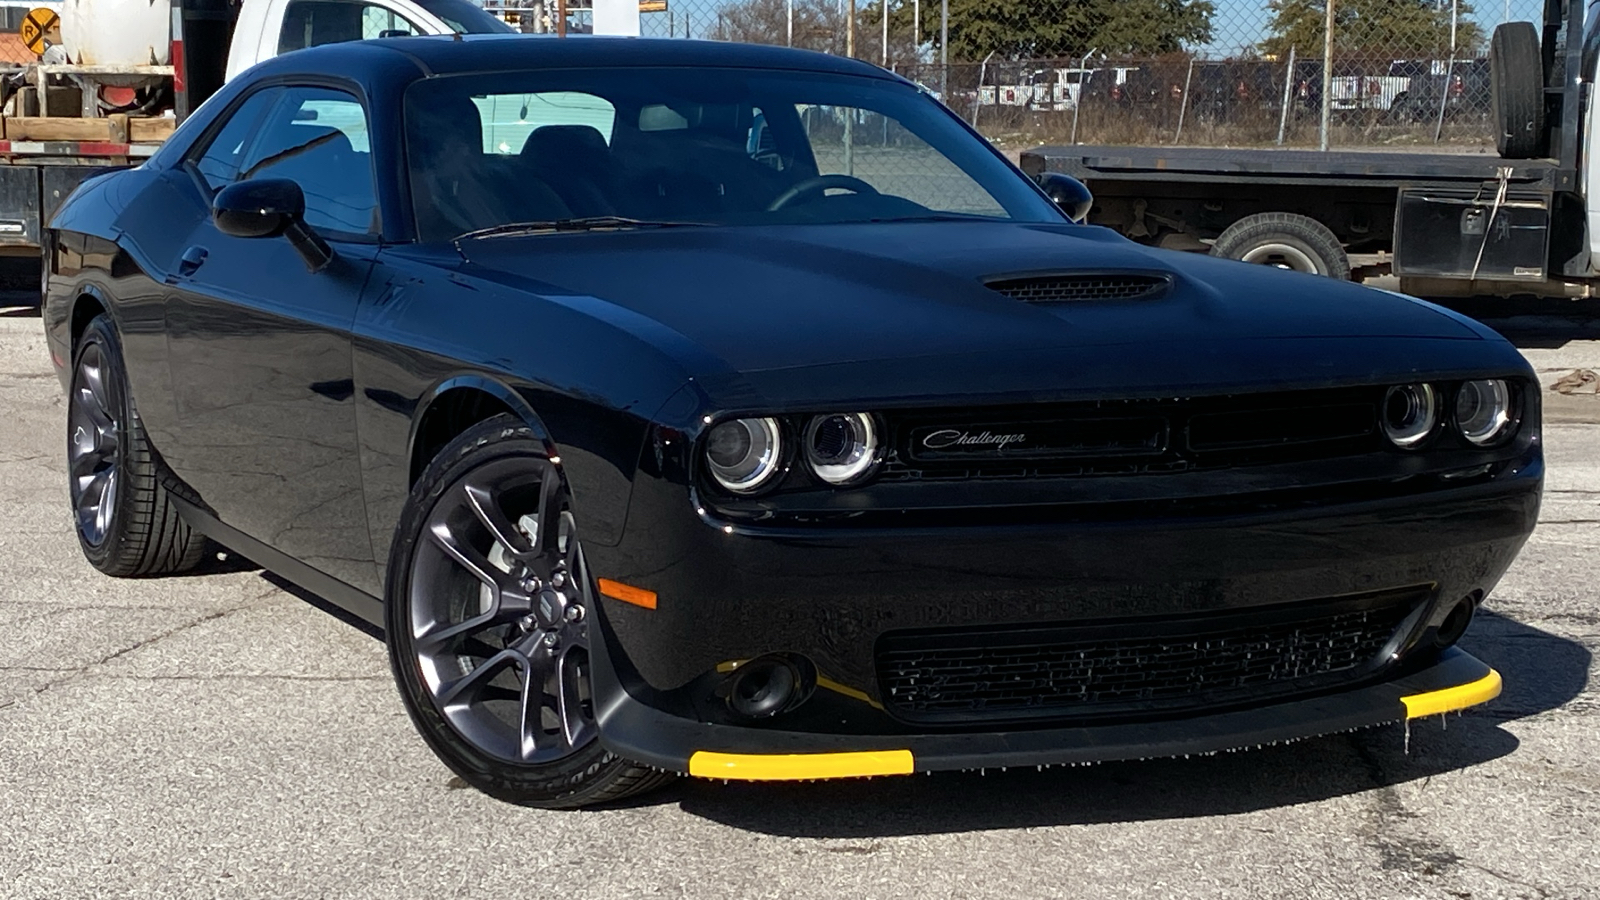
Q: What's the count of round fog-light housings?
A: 2